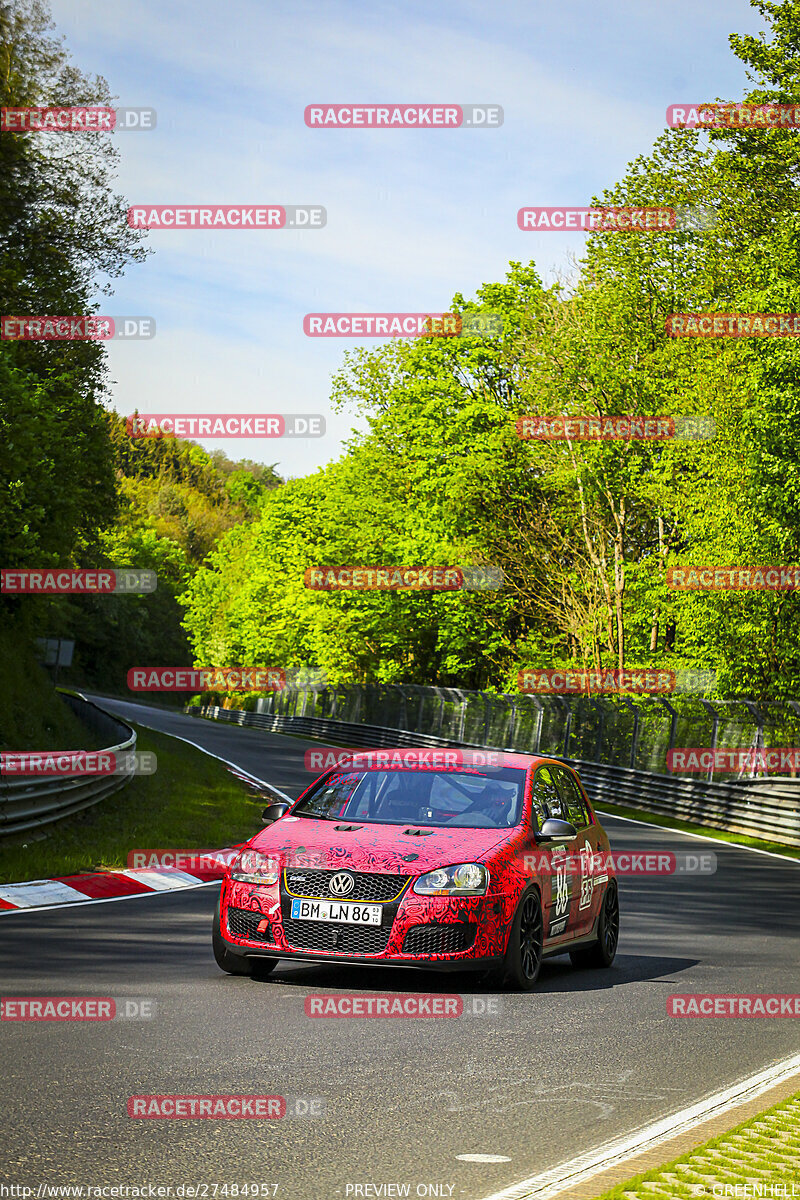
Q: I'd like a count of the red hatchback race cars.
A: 1